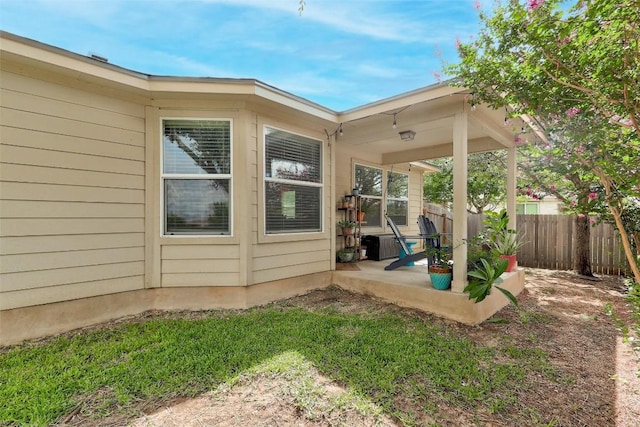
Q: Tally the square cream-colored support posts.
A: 2